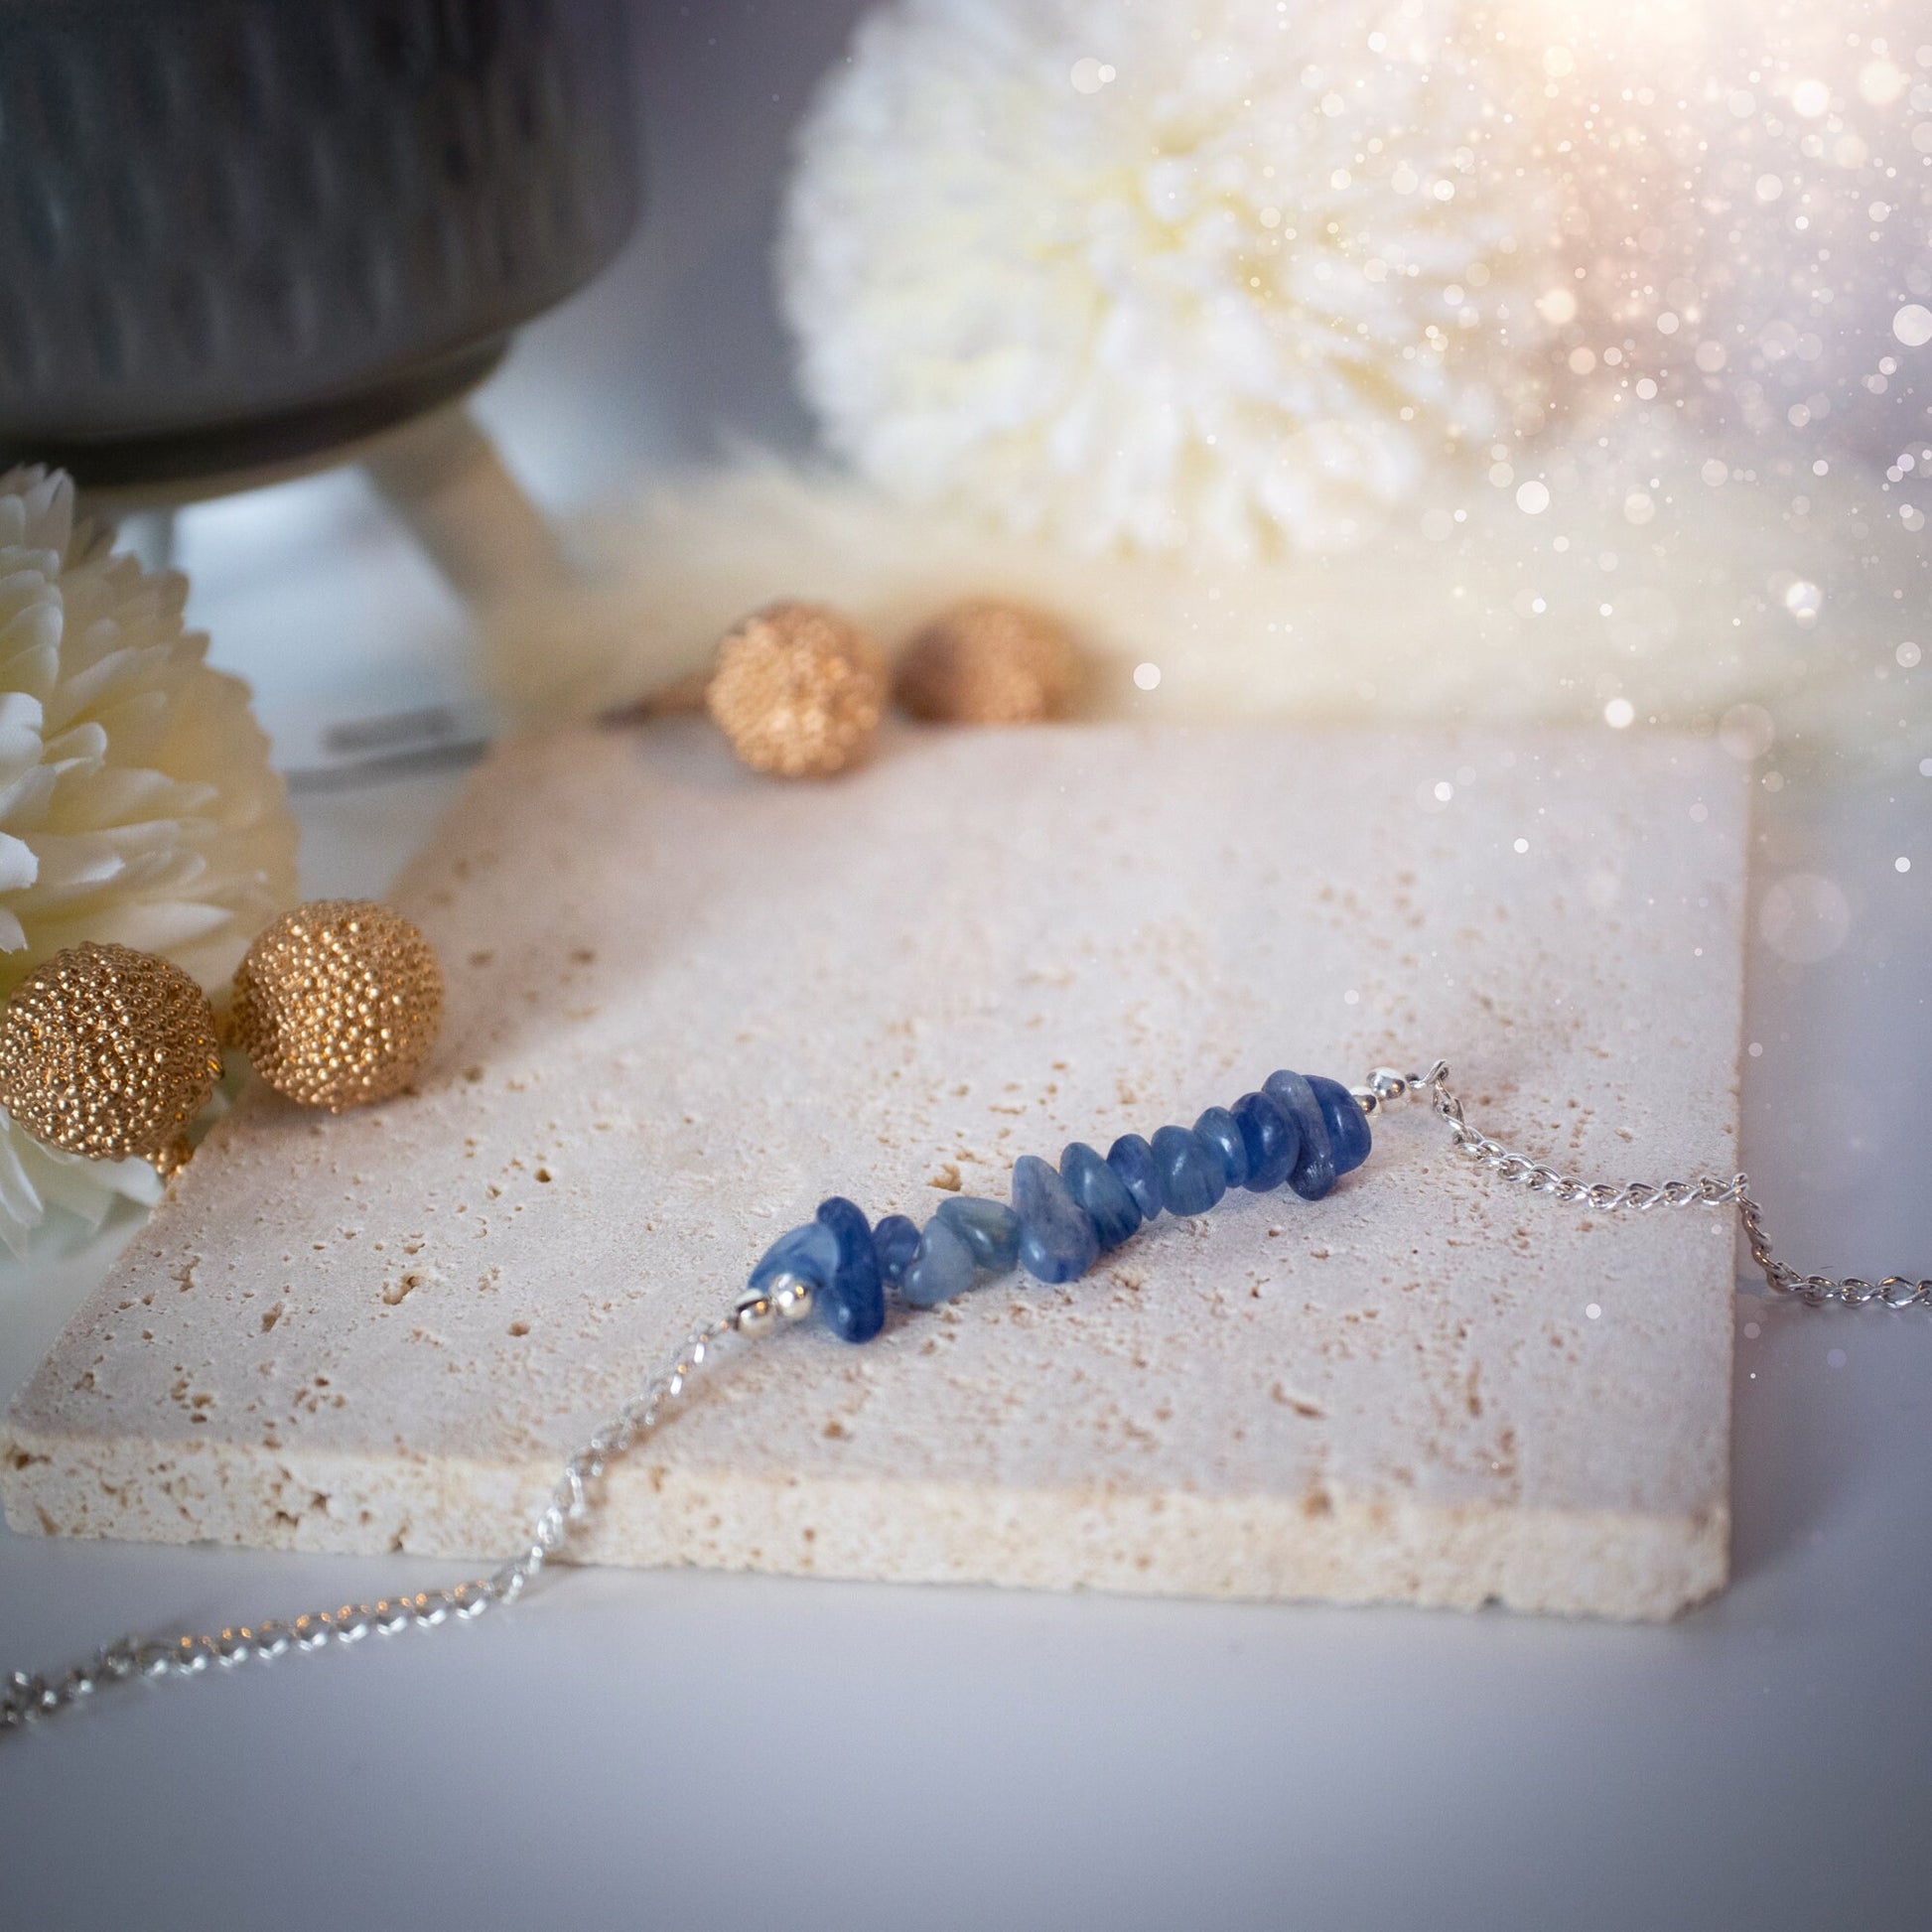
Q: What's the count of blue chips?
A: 13